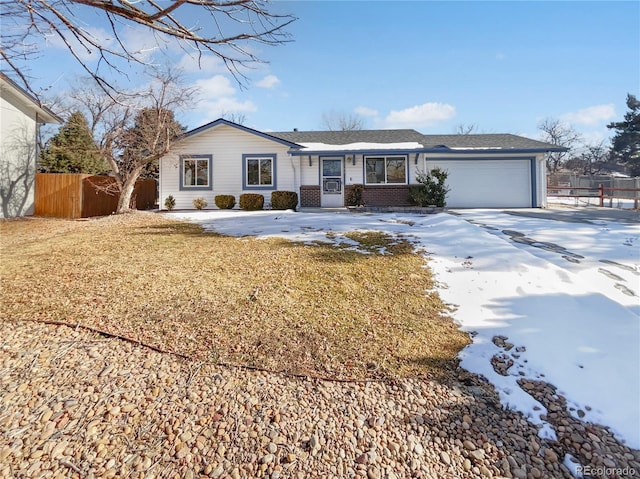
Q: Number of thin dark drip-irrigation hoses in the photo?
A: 1